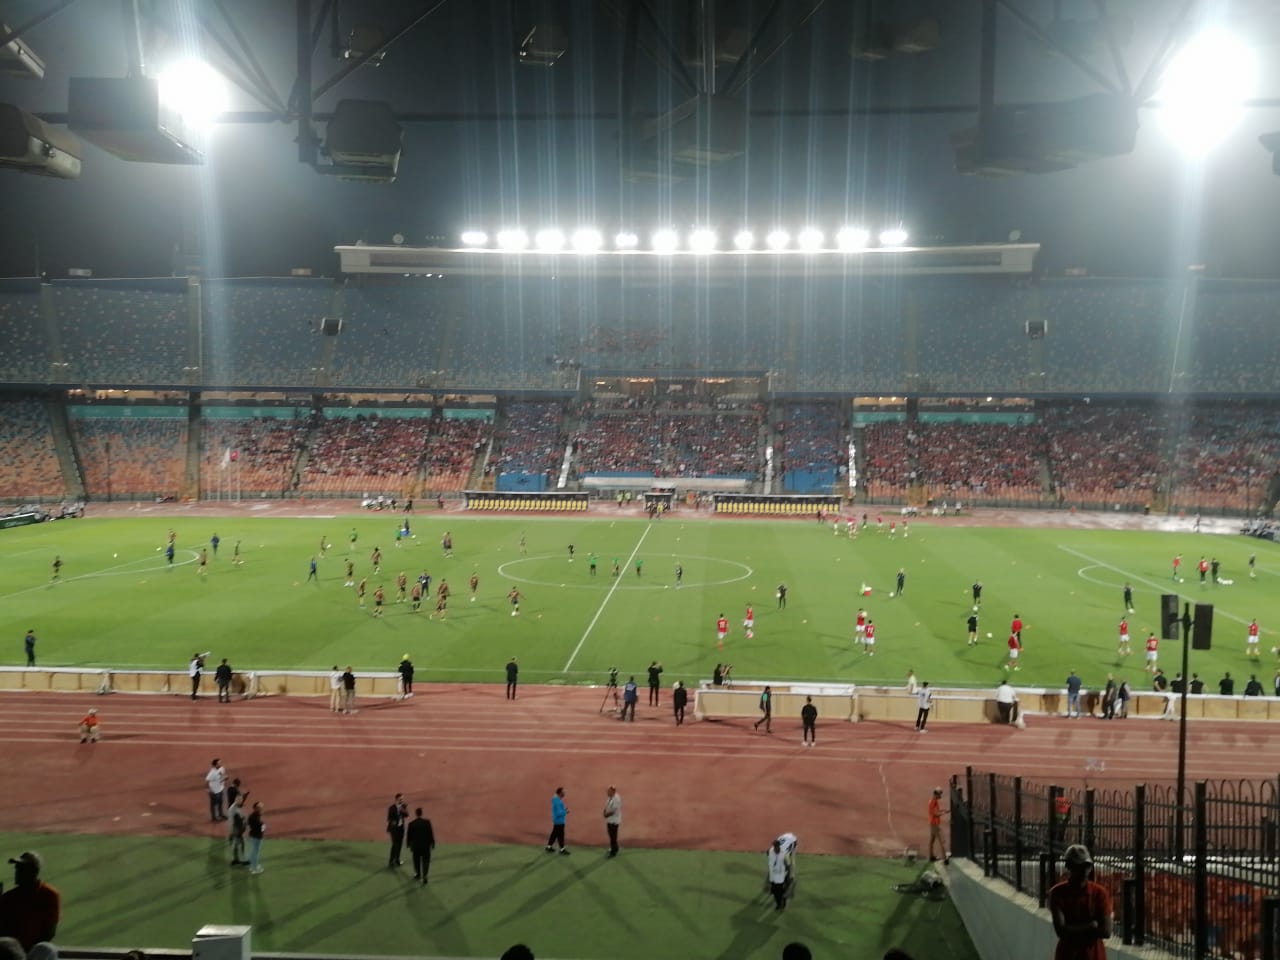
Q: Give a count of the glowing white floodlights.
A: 14